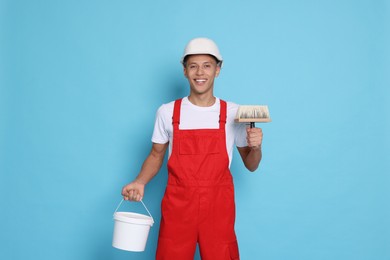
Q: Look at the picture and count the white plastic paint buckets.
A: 1